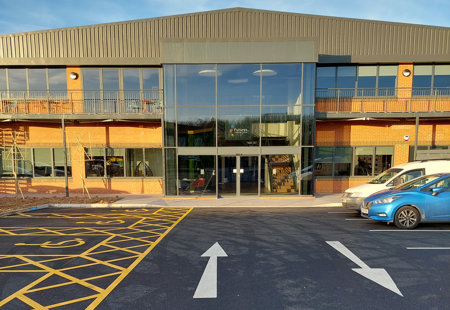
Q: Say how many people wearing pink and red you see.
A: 0